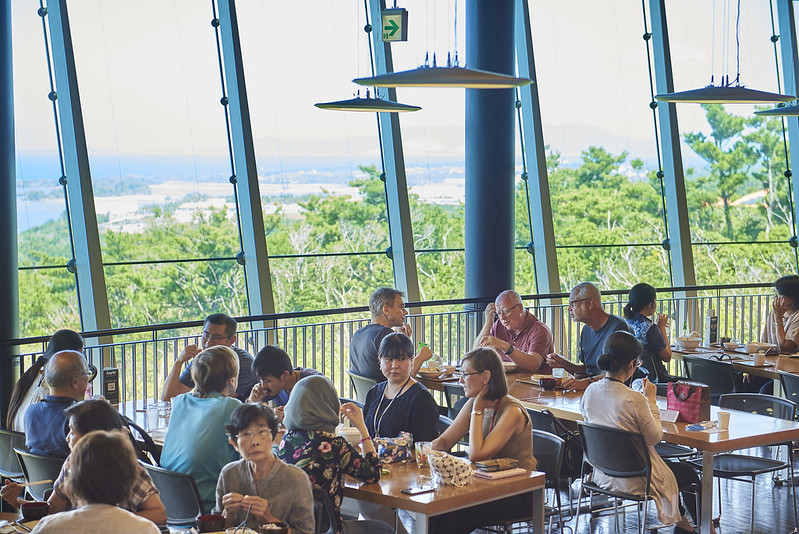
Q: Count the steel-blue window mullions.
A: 6